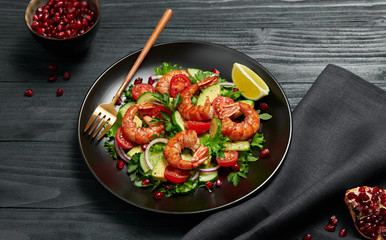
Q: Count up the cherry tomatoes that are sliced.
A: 8